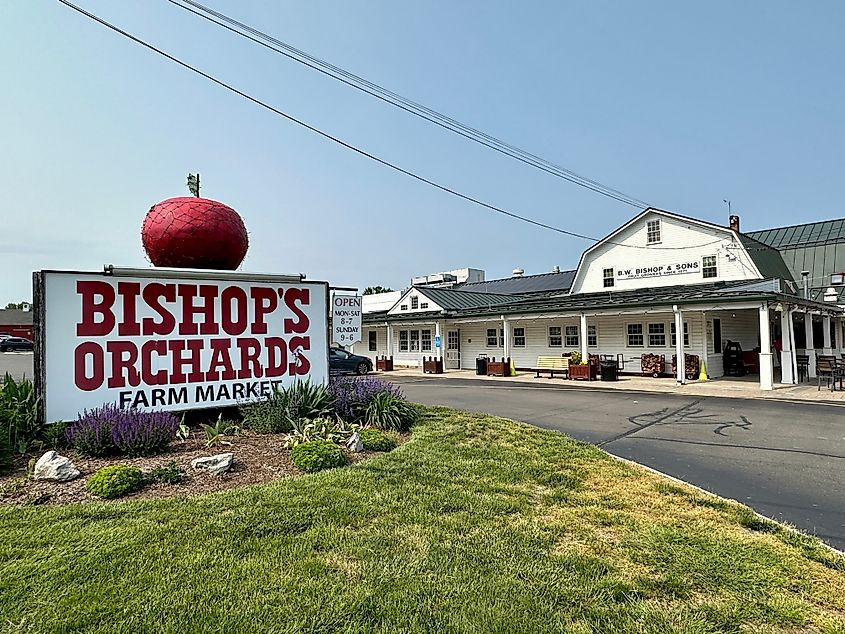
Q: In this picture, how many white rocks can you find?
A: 3